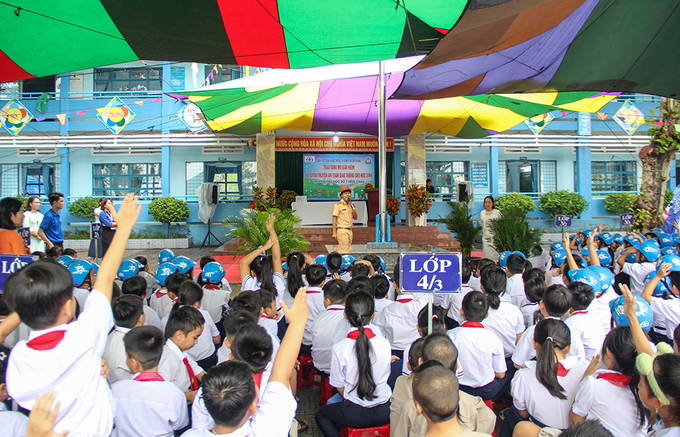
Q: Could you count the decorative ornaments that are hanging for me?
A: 5